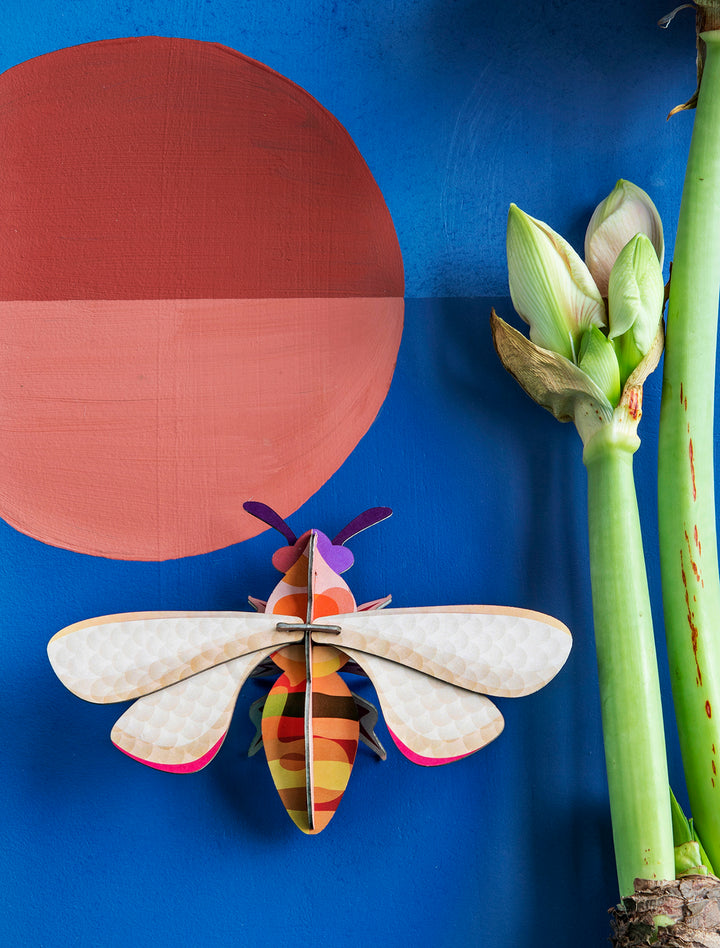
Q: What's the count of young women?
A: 0